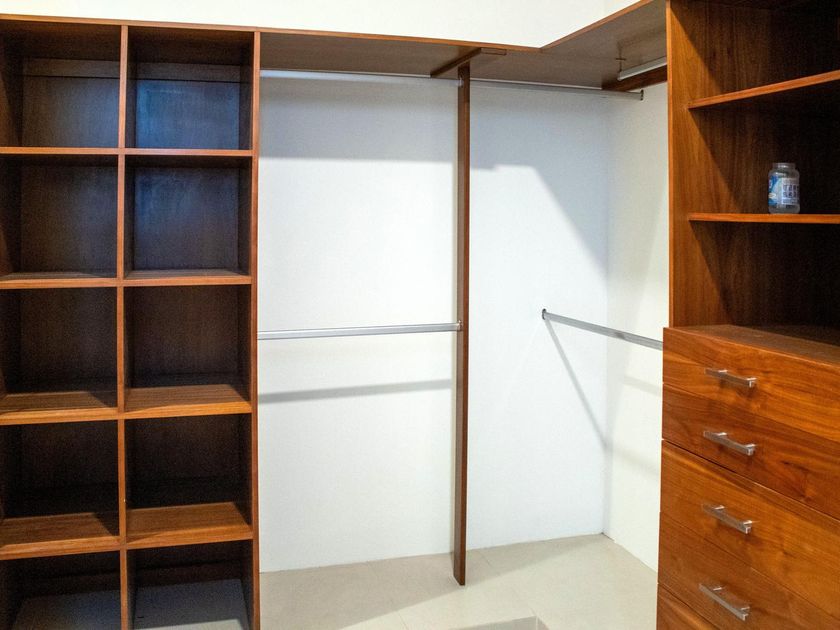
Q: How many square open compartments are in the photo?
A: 10